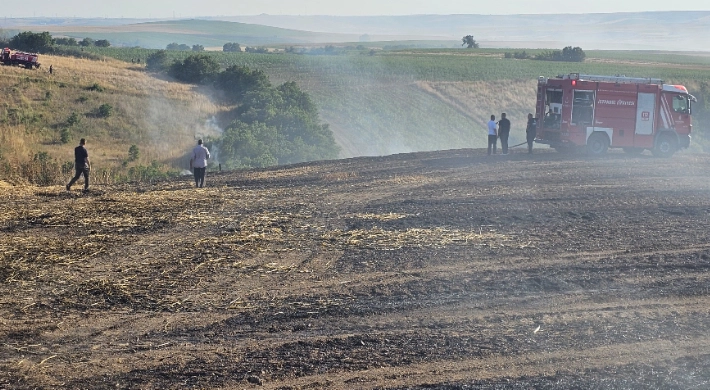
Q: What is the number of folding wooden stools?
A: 0